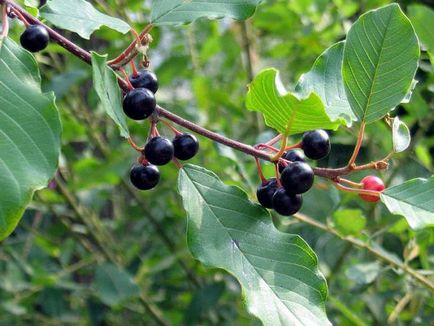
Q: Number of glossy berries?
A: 12